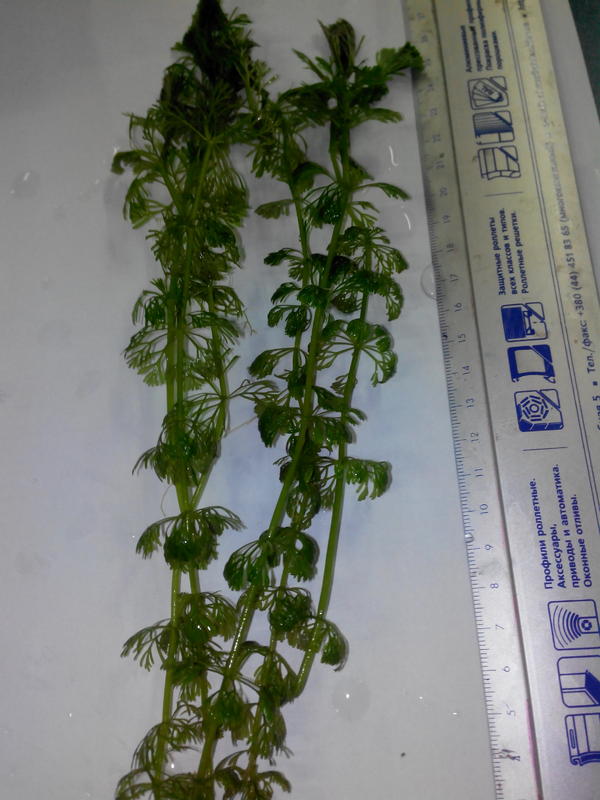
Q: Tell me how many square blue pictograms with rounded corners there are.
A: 9